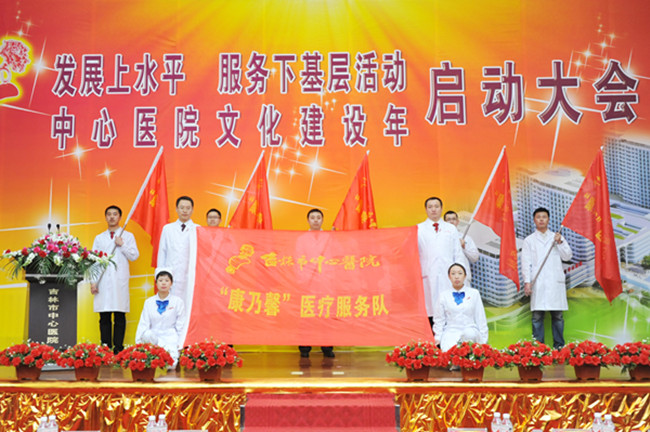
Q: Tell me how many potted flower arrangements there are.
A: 9